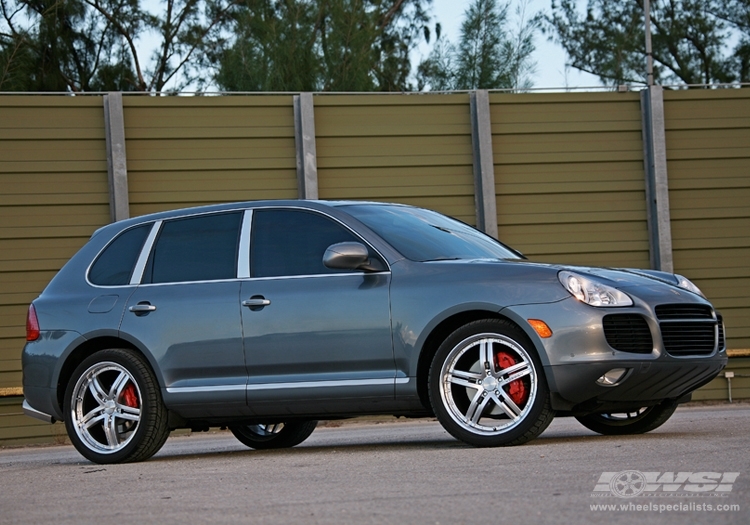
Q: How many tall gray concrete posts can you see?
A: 4